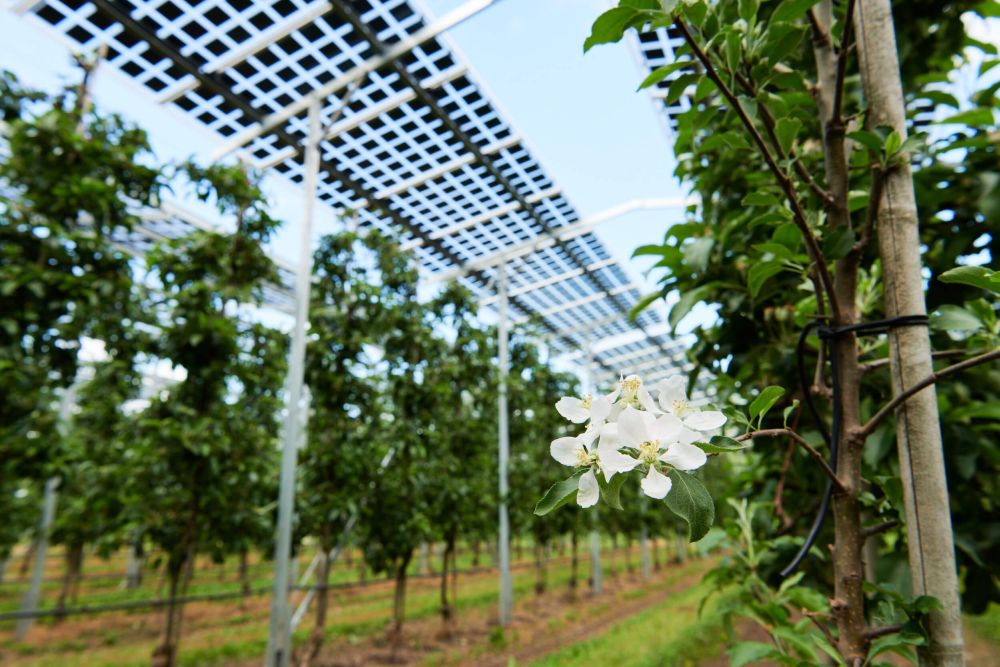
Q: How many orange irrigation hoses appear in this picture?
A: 0